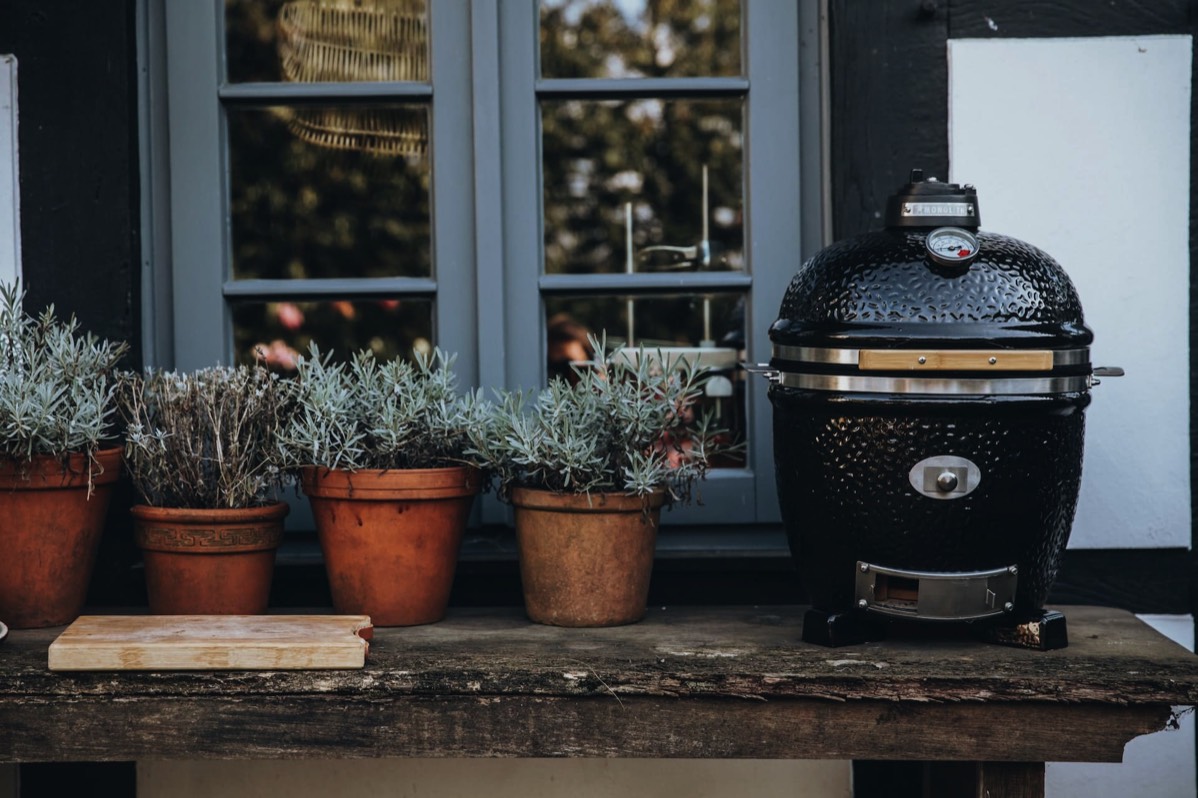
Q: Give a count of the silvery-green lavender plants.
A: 3